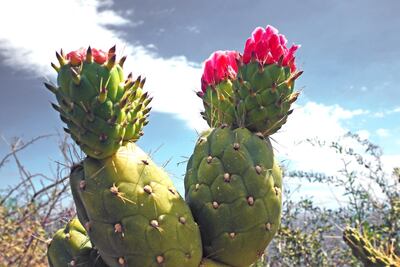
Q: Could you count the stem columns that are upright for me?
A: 2